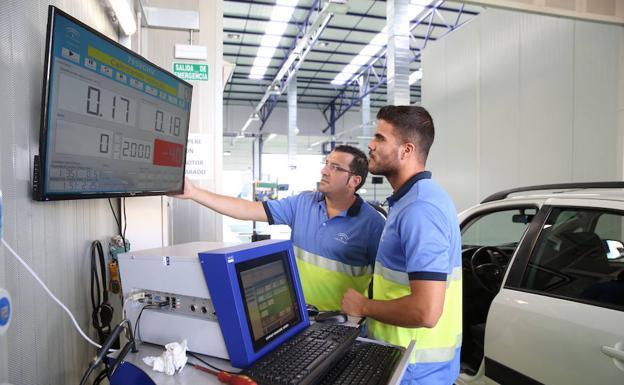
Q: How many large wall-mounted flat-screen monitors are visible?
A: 1